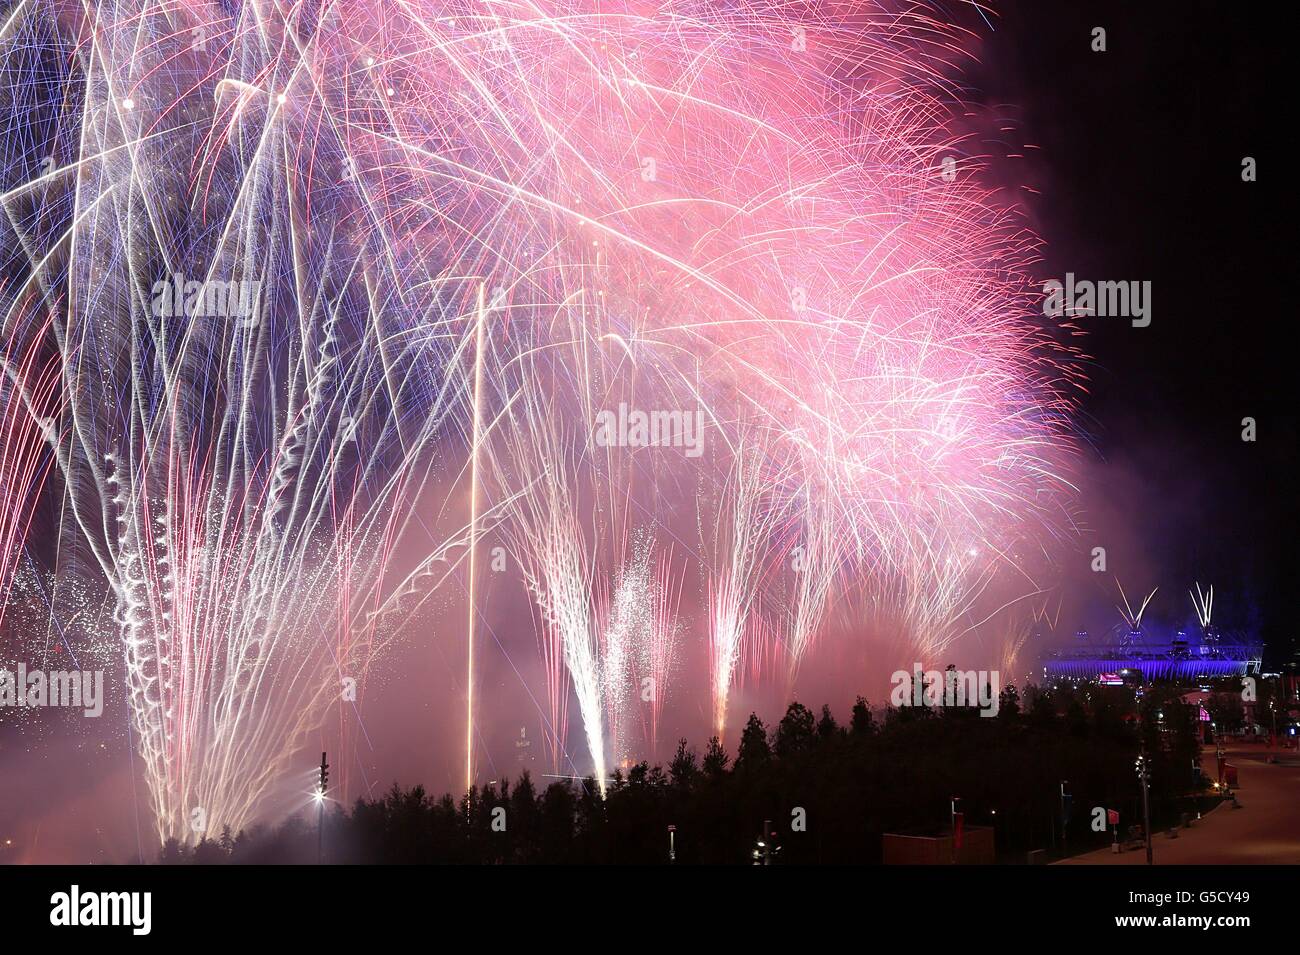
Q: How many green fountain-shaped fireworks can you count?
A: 0